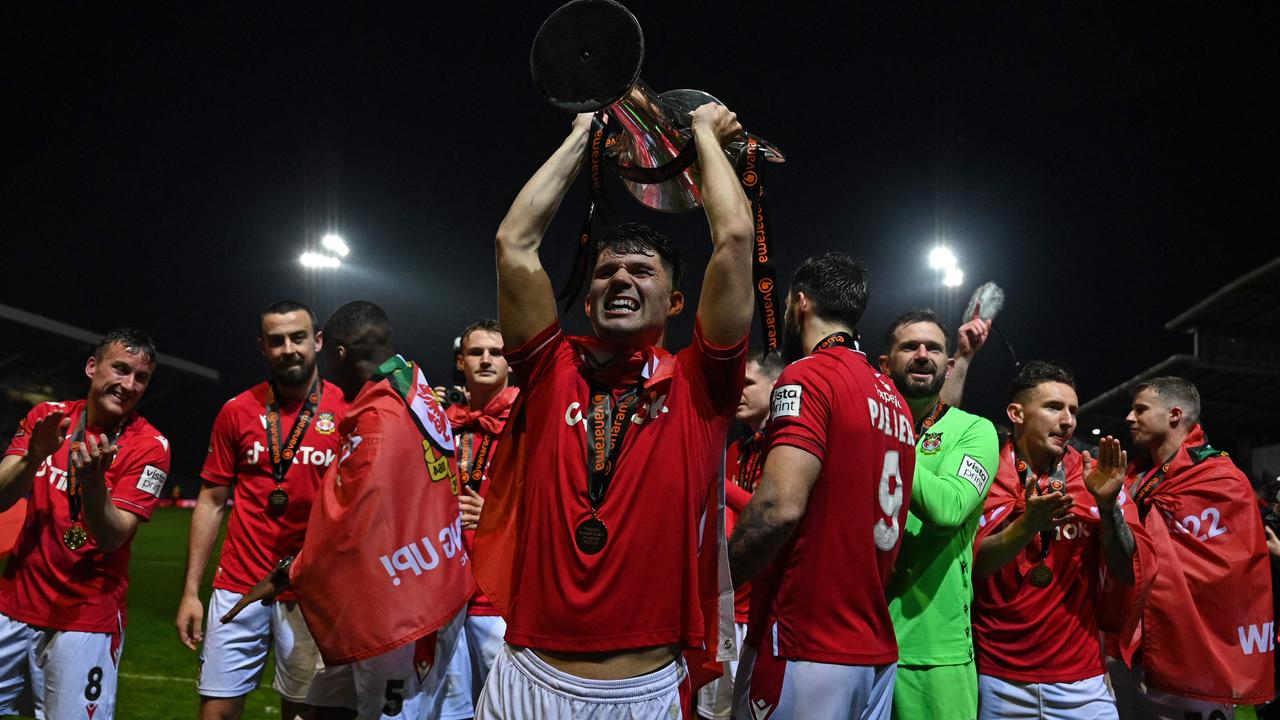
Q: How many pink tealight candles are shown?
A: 0